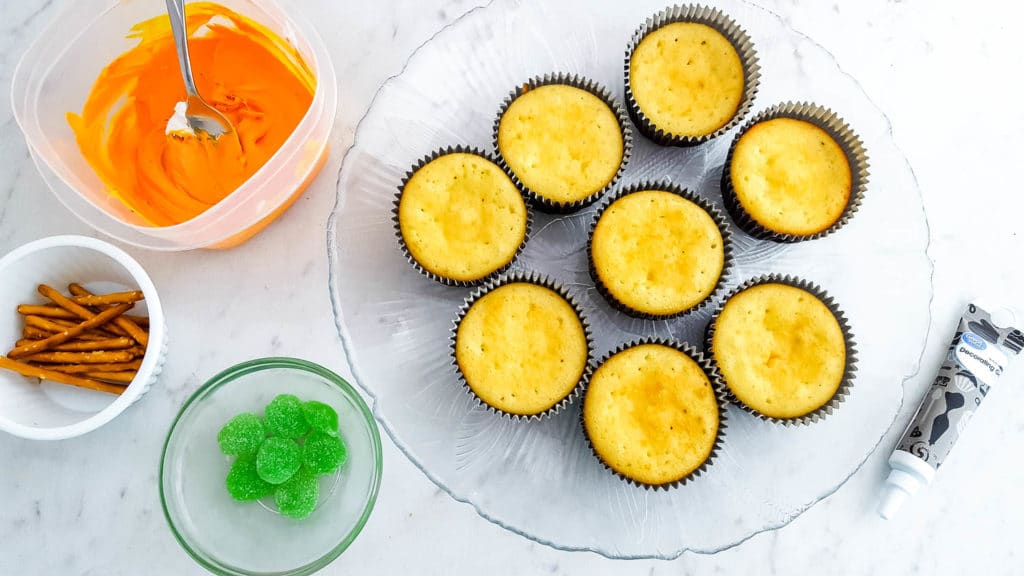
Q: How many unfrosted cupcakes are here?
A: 8